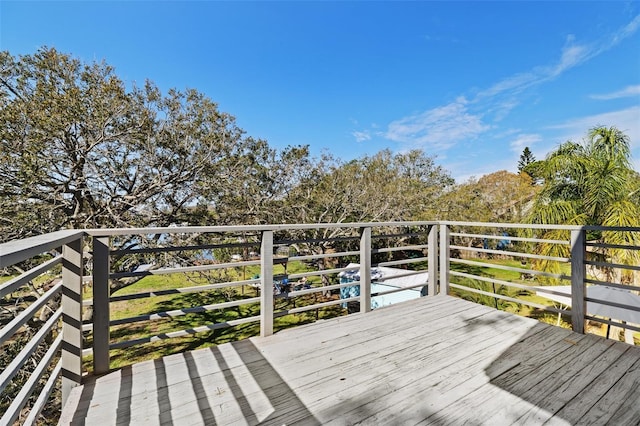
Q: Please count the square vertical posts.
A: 7